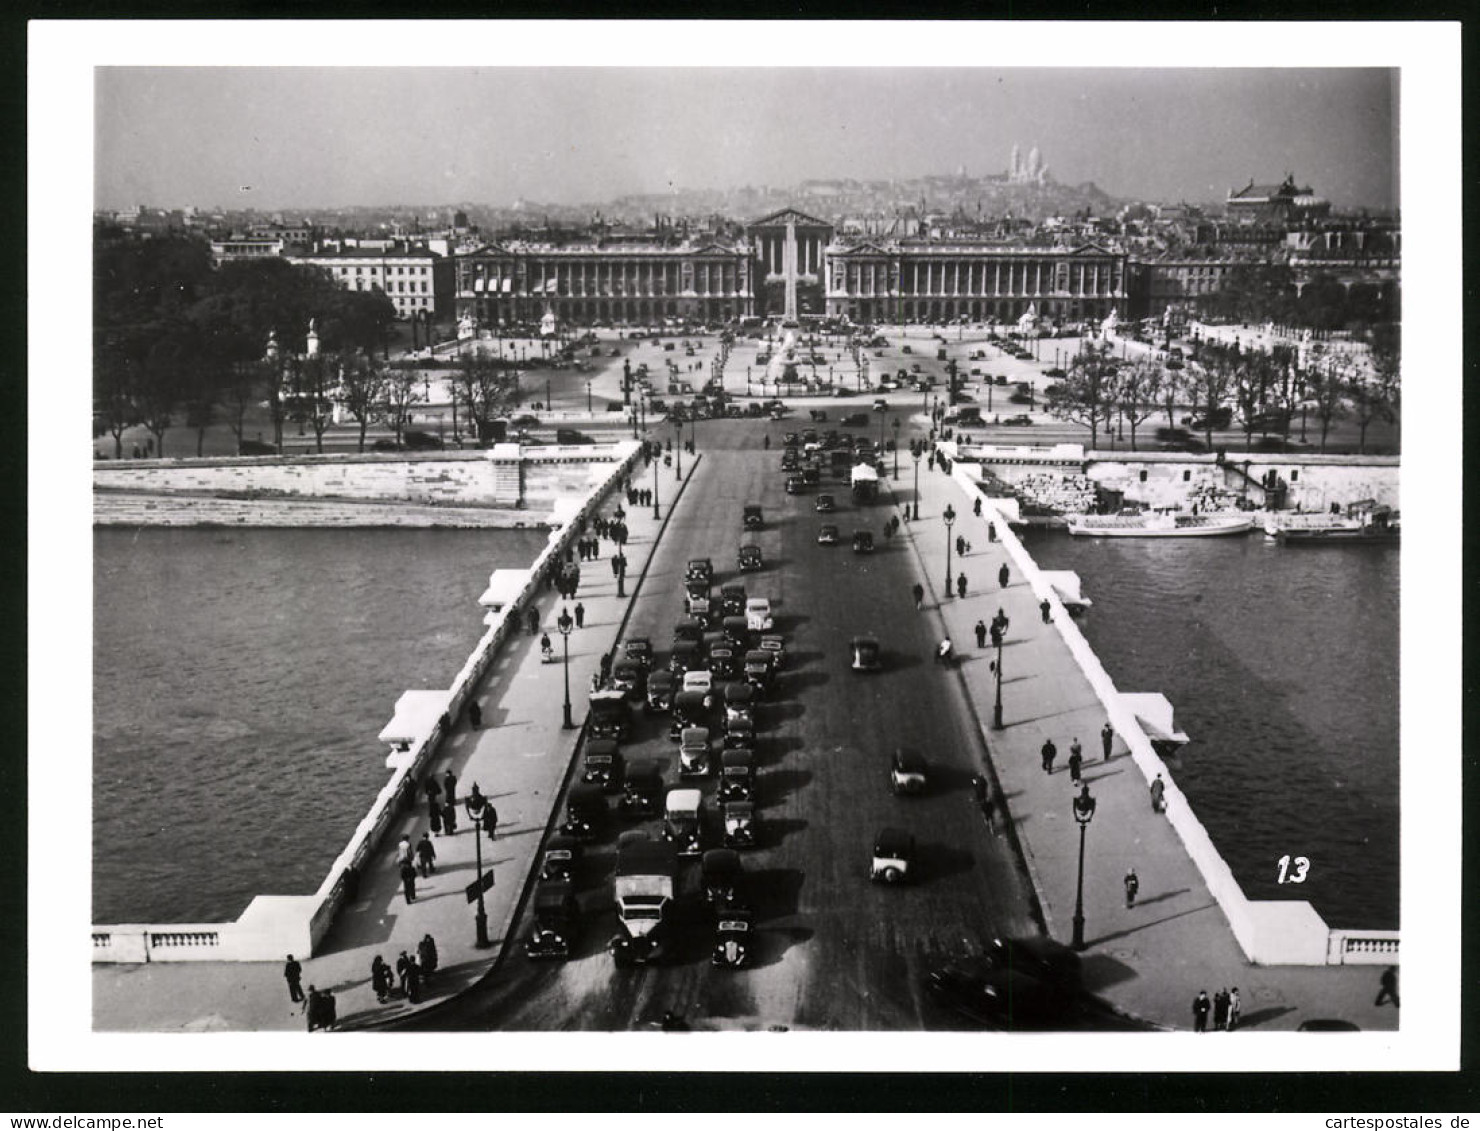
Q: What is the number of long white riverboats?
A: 1